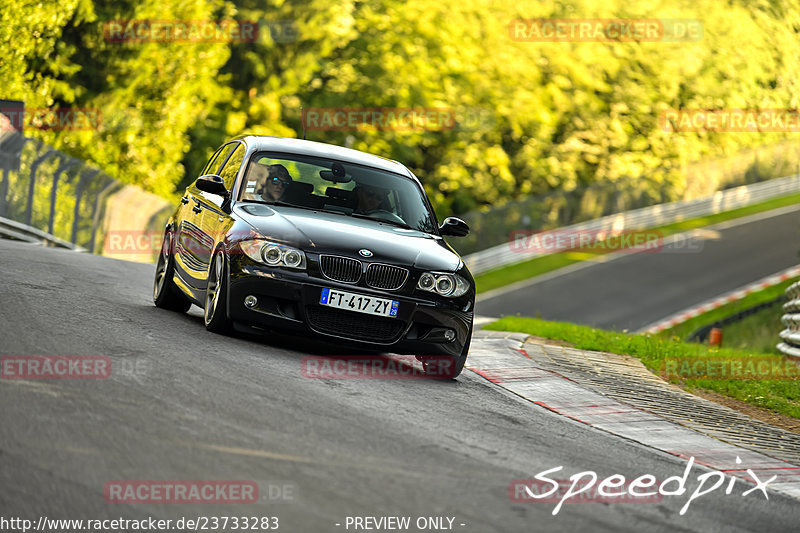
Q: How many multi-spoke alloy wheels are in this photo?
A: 2